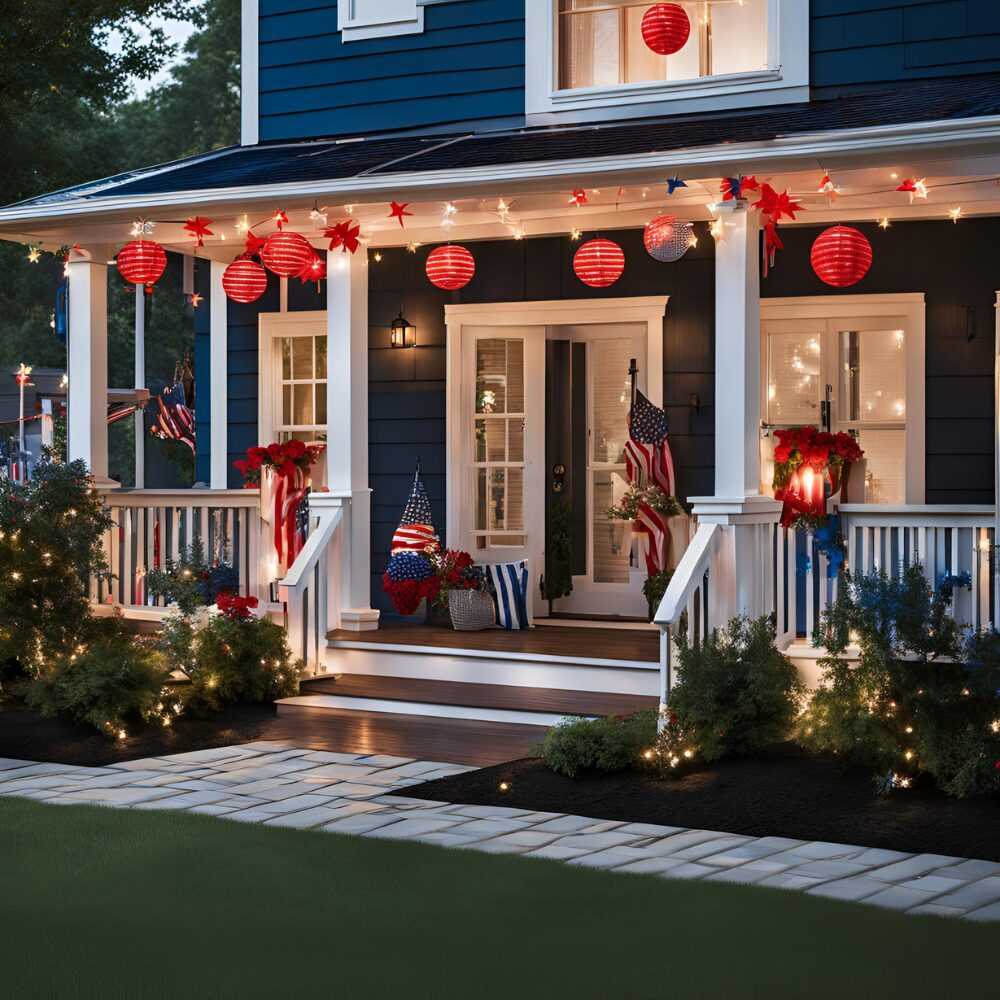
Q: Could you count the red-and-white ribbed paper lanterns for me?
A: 7